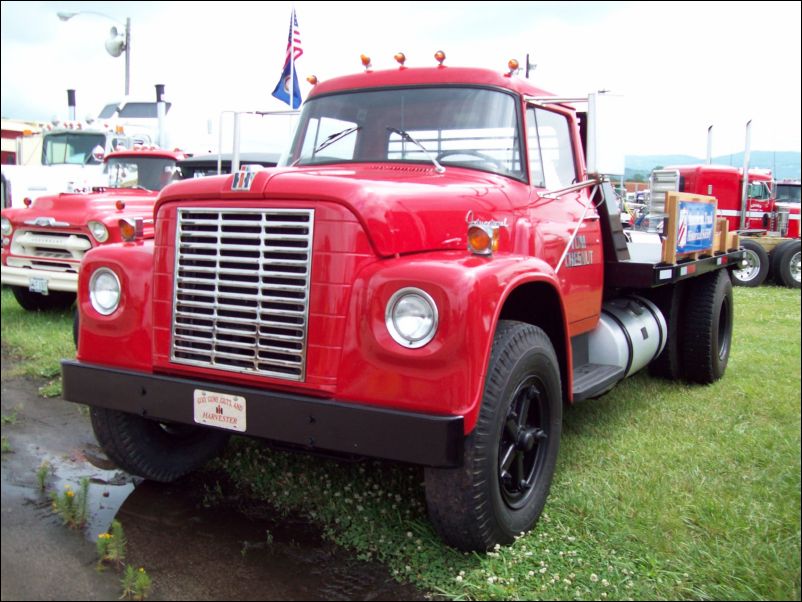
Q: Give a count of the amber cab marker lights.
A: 5